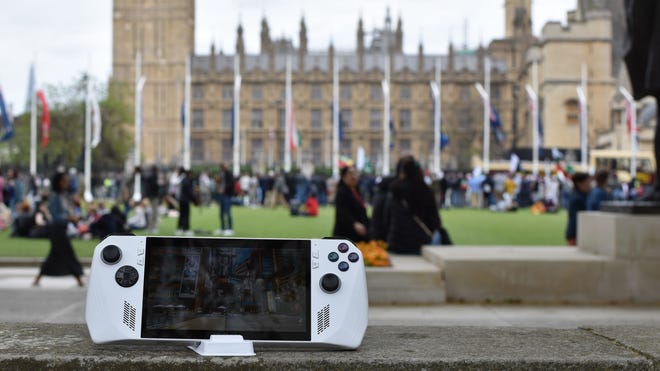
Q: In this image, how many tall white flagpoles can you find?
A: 13